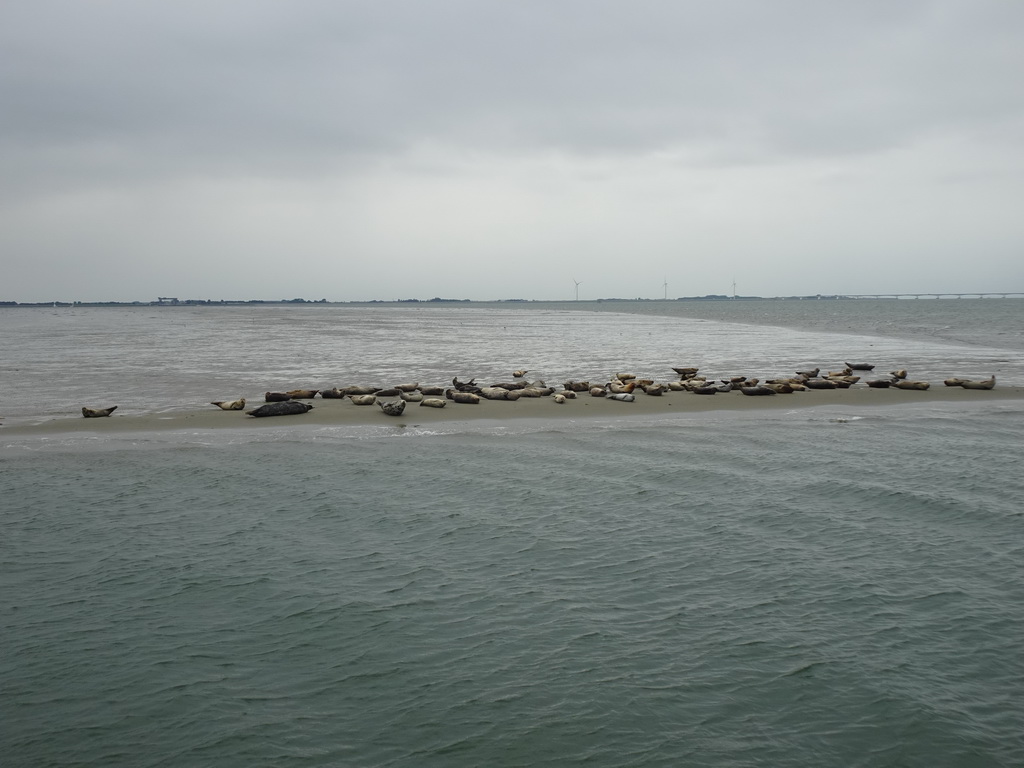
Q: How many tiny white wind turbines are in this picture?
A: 3